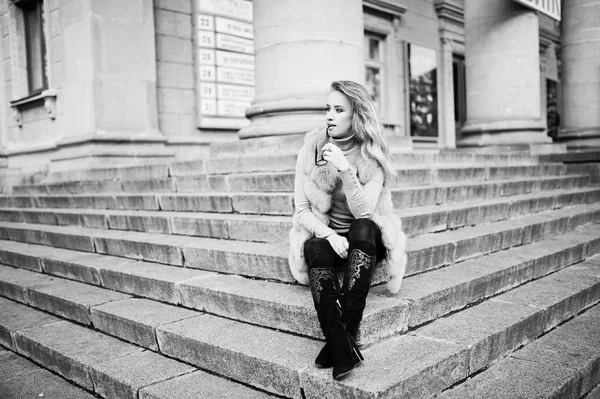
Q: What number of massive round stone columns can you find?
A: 3